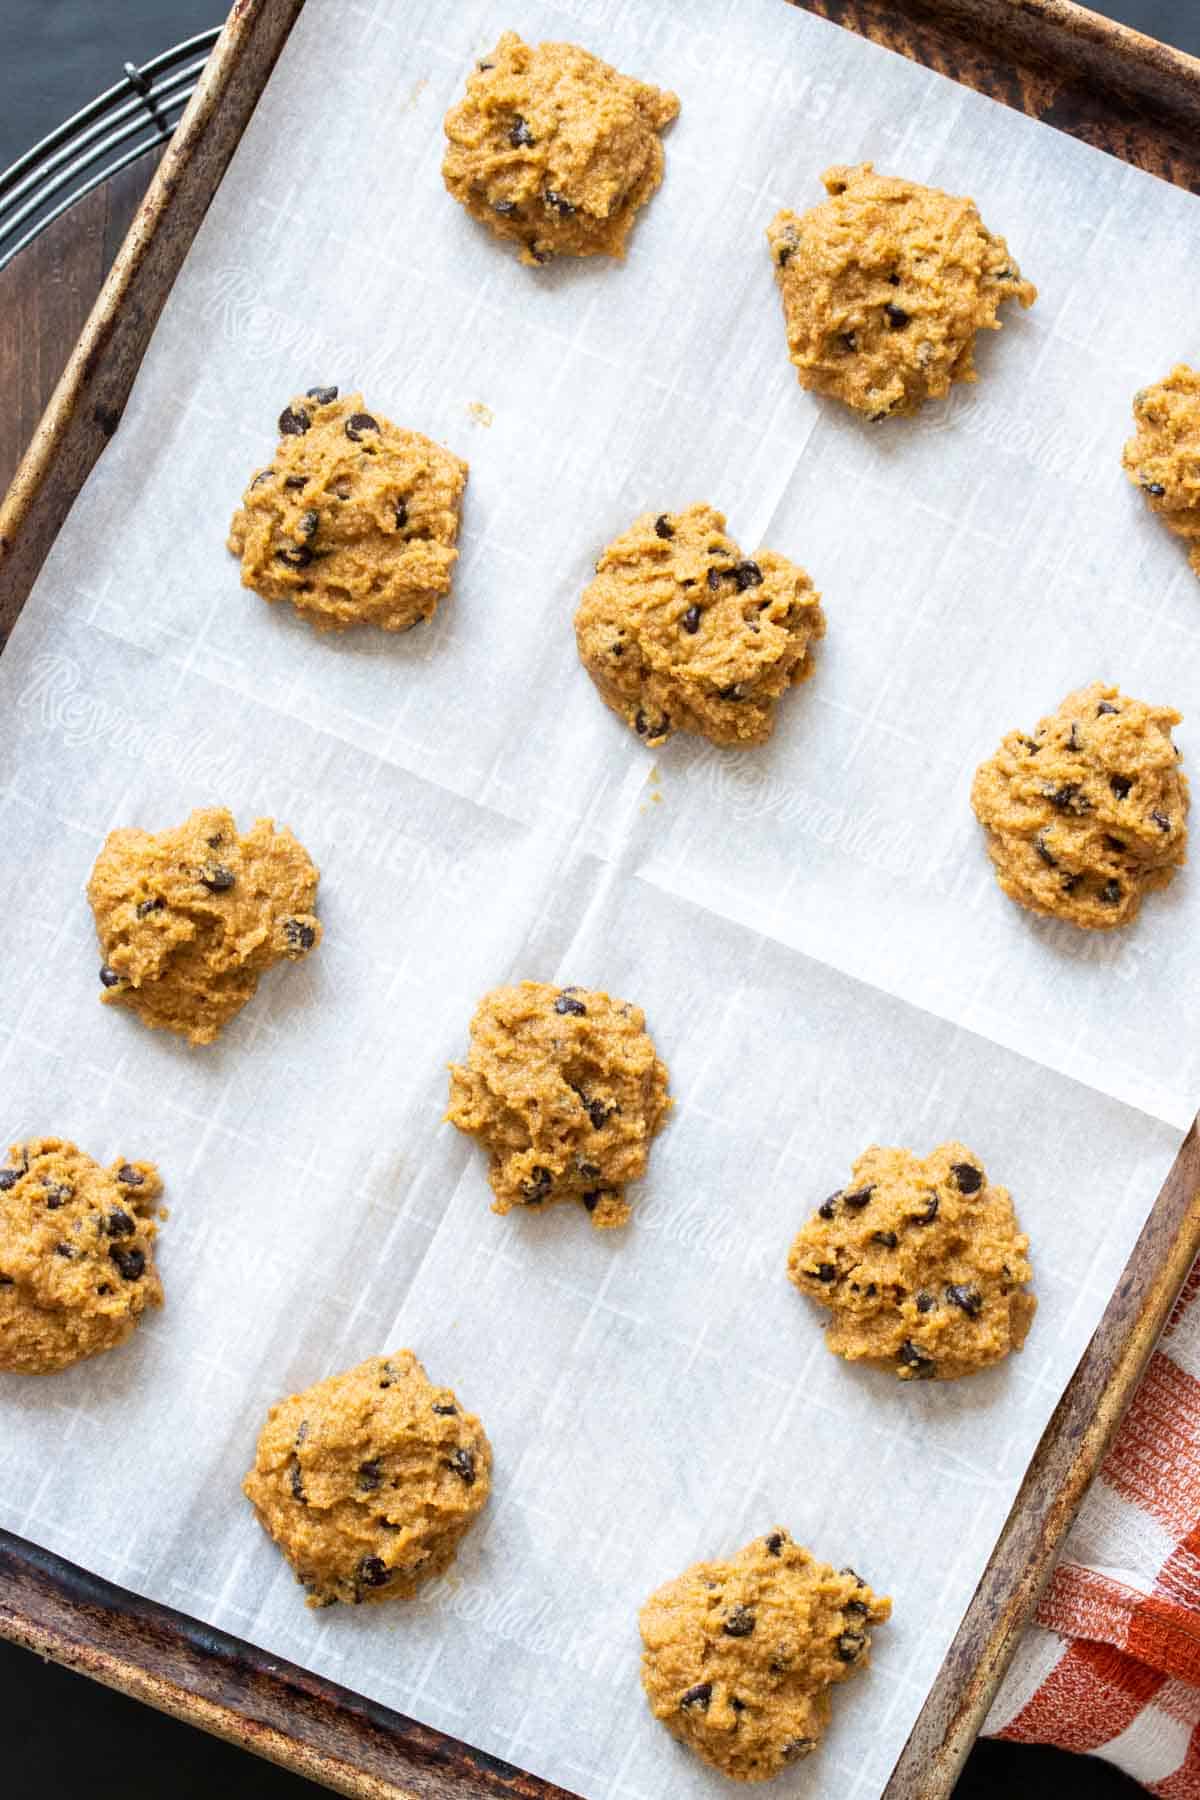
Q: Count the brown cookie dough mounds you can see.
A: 12